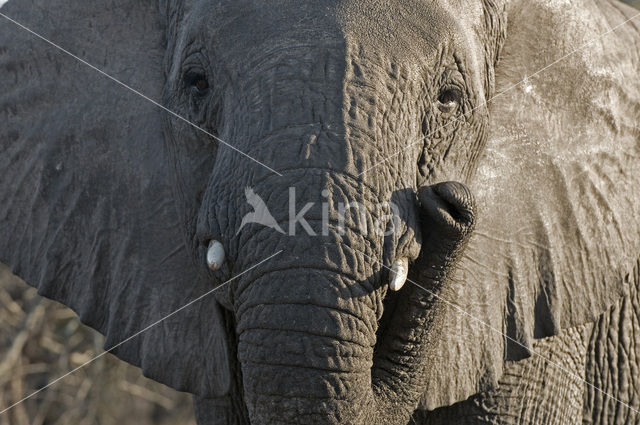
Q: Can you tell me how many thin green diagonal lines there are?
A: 0